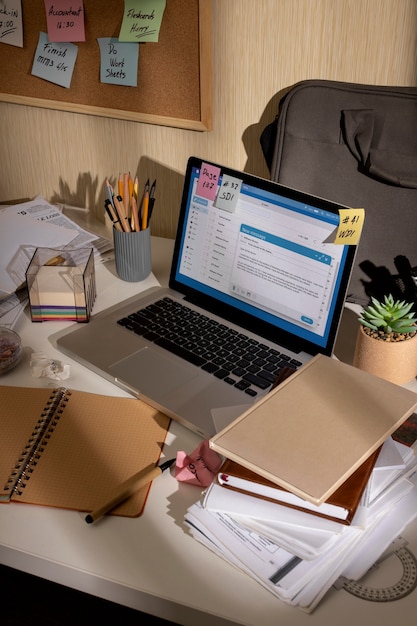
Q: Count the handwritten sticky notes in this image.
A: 8